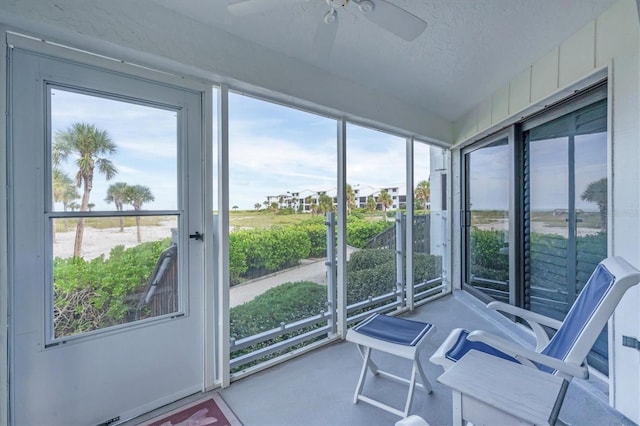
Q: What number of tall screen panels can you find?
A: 3